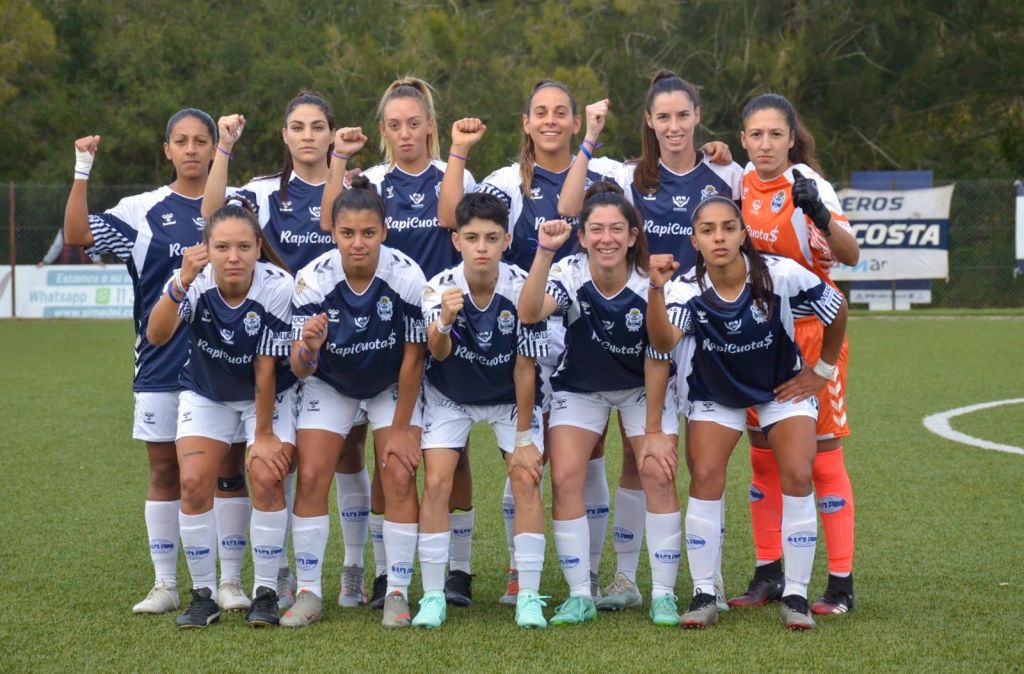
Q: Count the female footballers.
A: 11